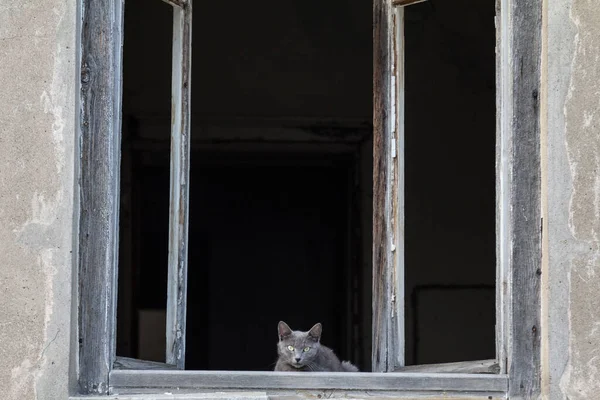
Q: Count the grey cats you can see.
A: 1